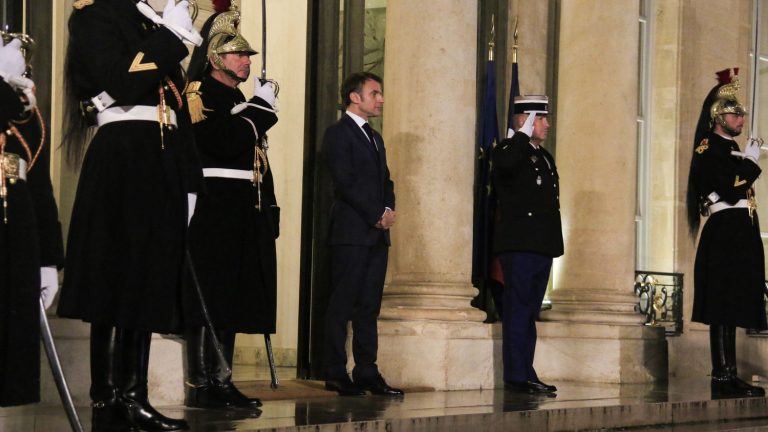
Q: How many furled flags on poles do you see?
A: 2